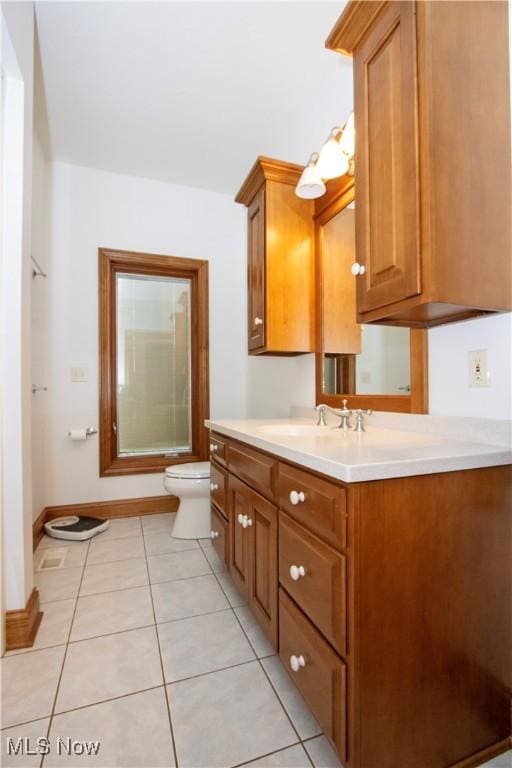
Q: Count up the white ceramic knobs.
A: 10